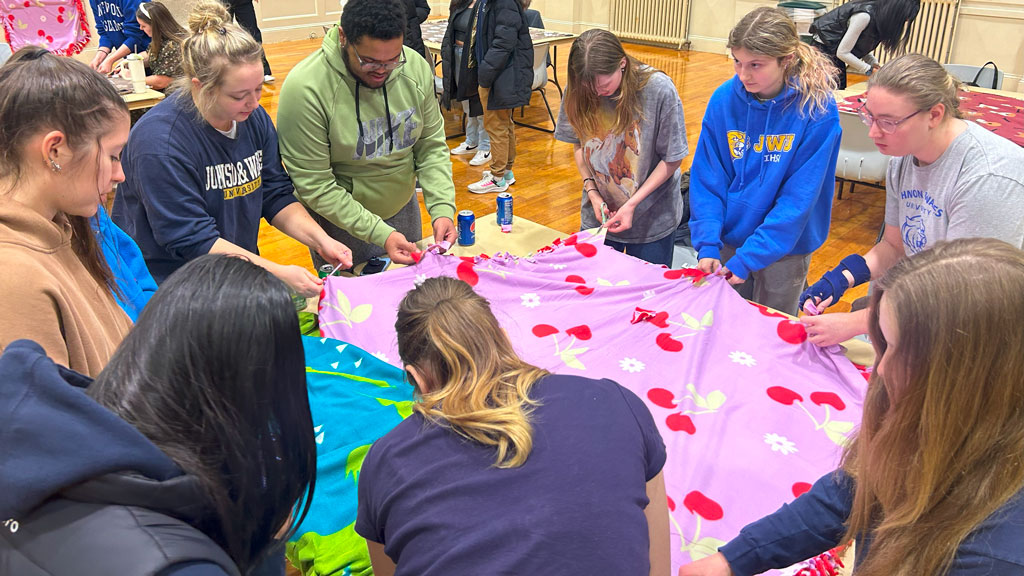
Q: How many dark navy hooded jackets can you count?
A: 1